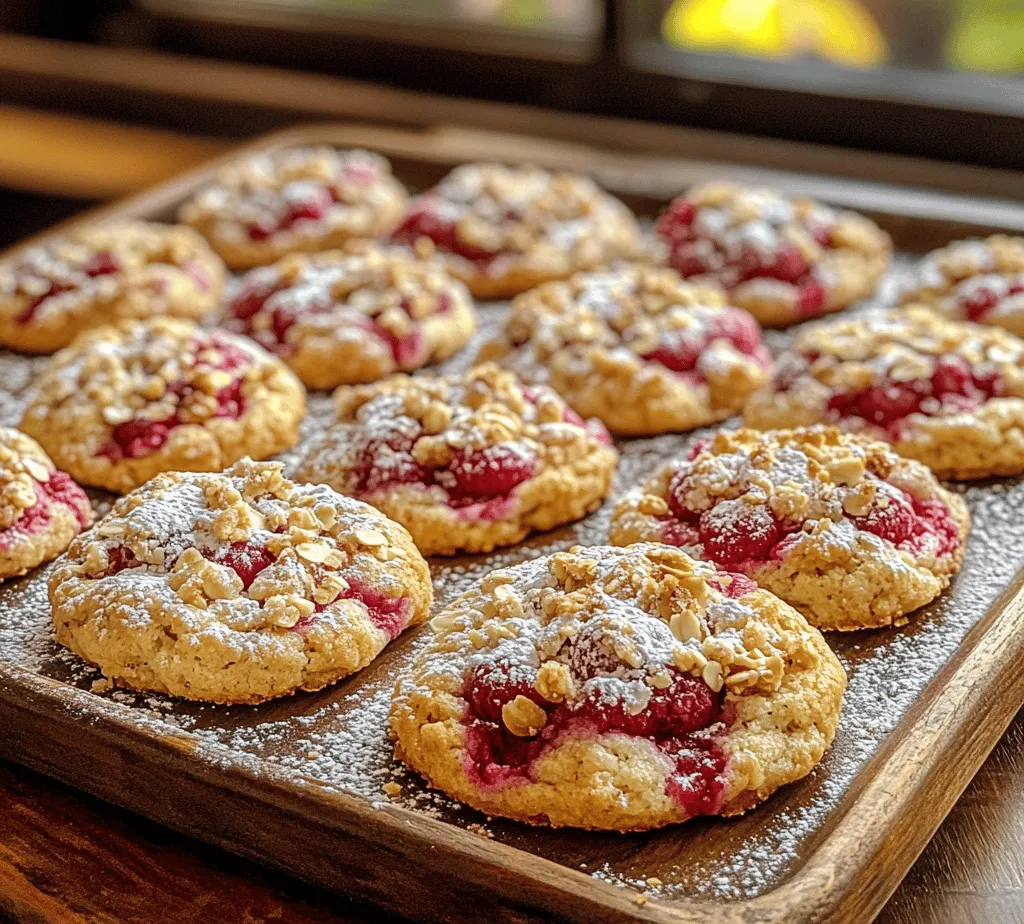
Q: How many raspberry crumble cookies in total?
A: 14